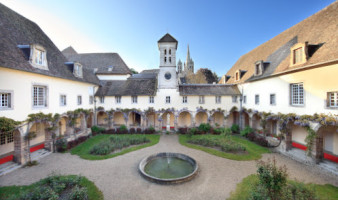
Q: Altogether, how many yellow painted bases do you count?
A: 0